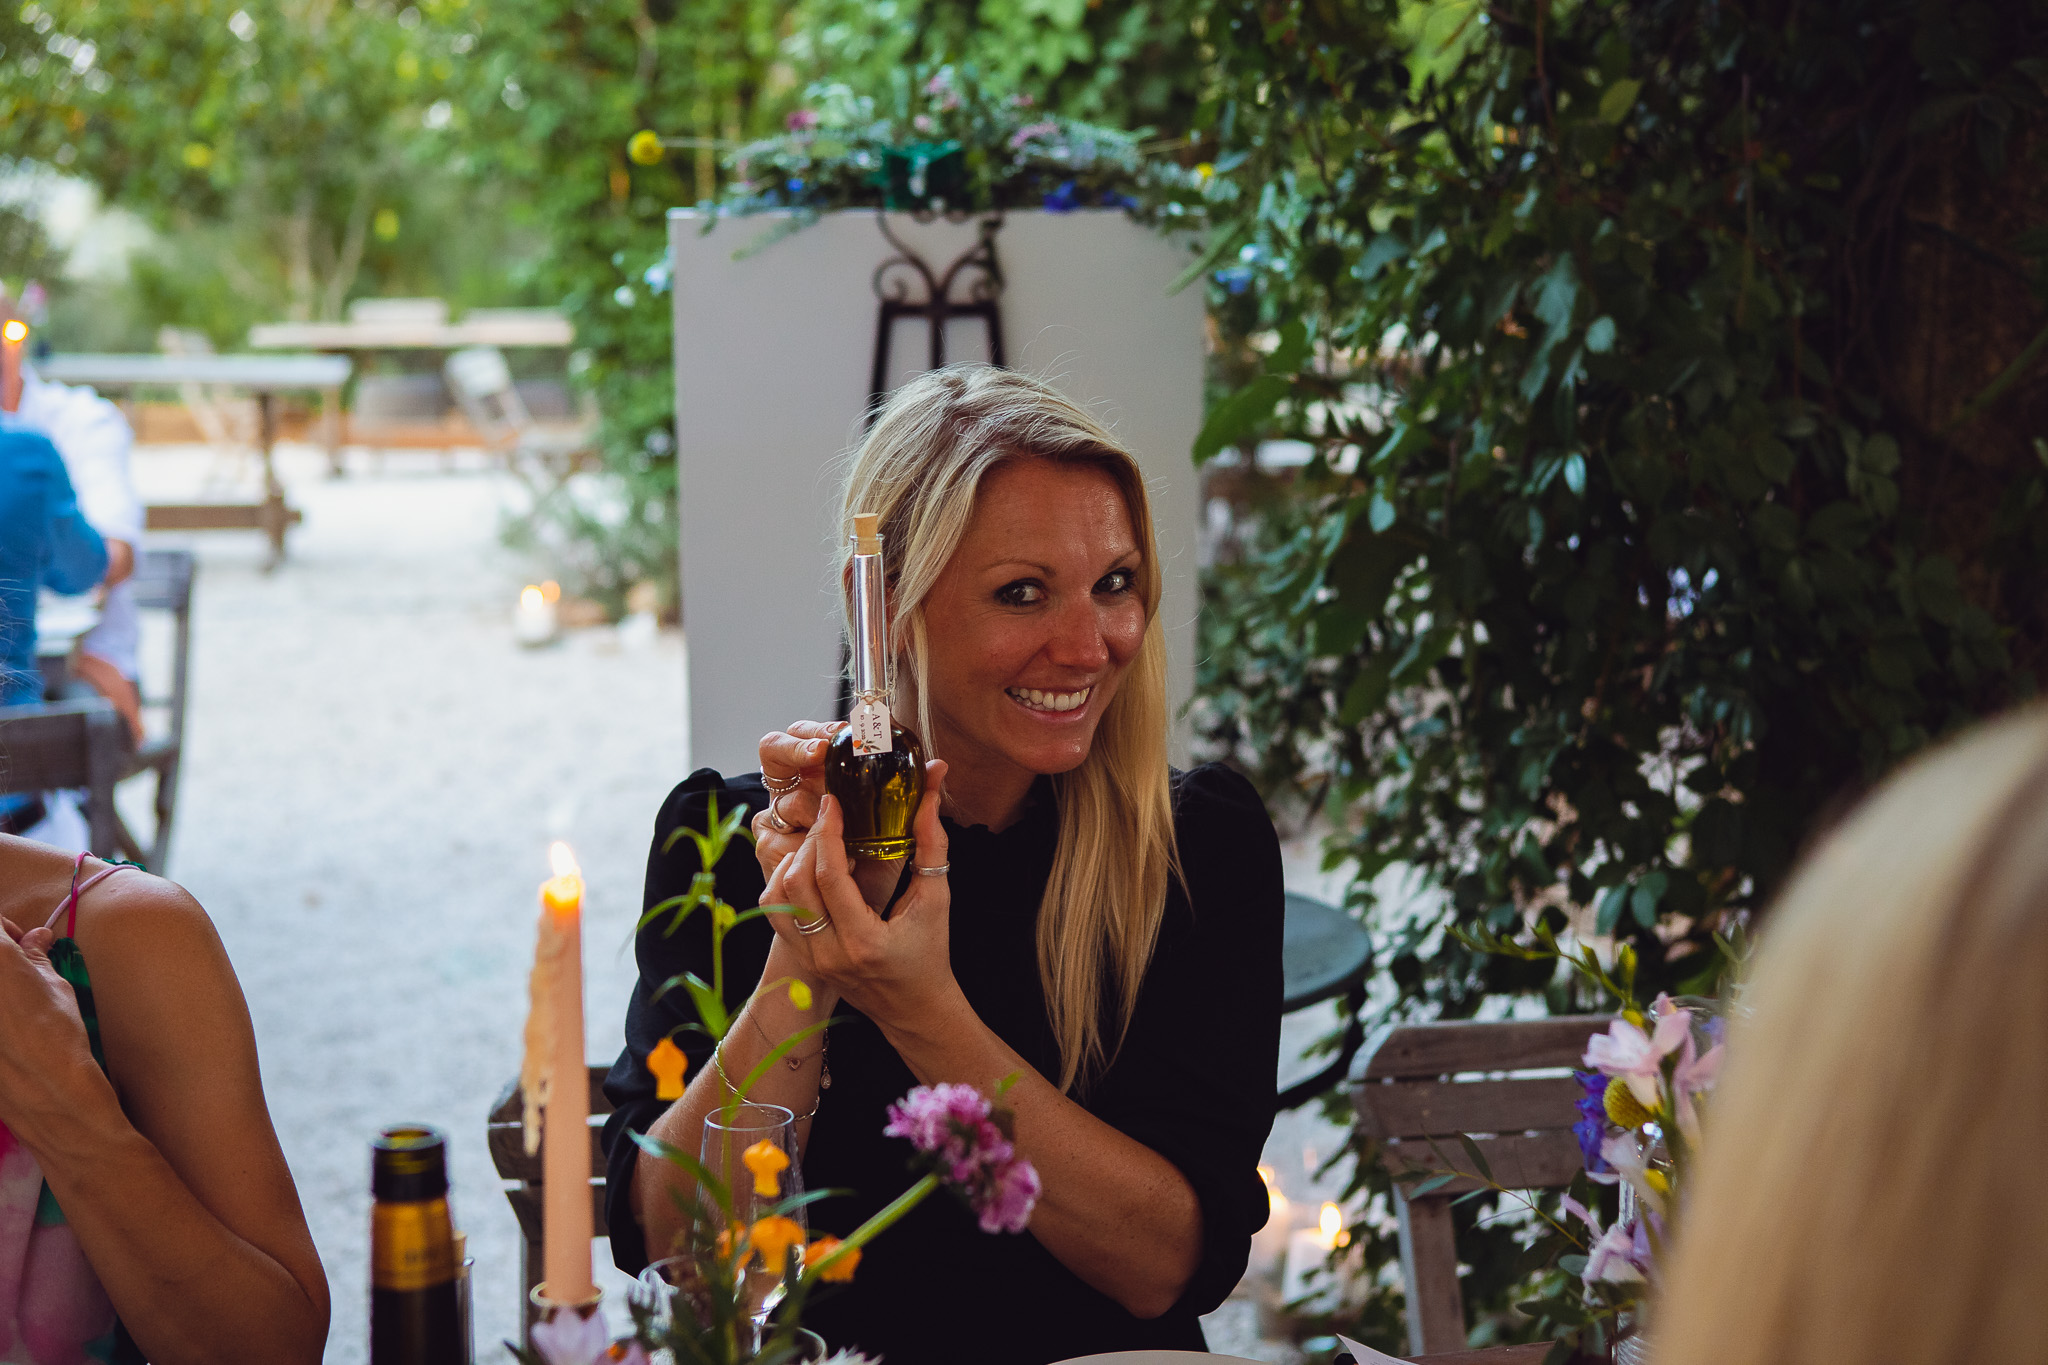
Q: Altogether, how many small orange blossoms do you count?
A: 5